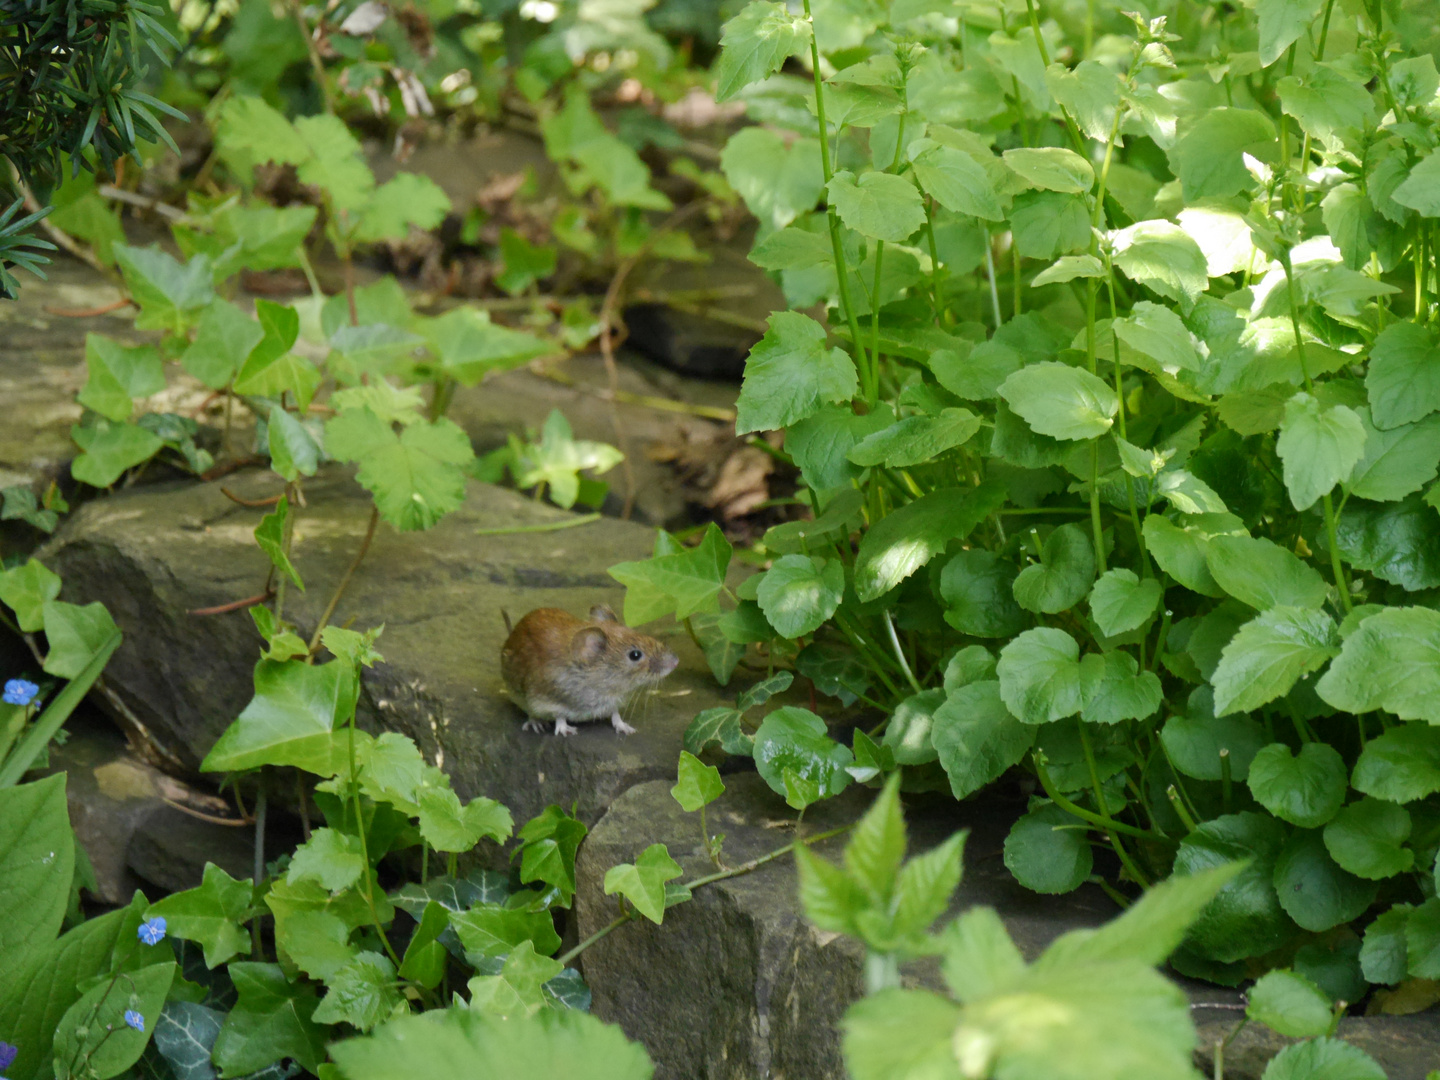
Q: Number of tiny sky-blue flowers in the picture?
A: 3